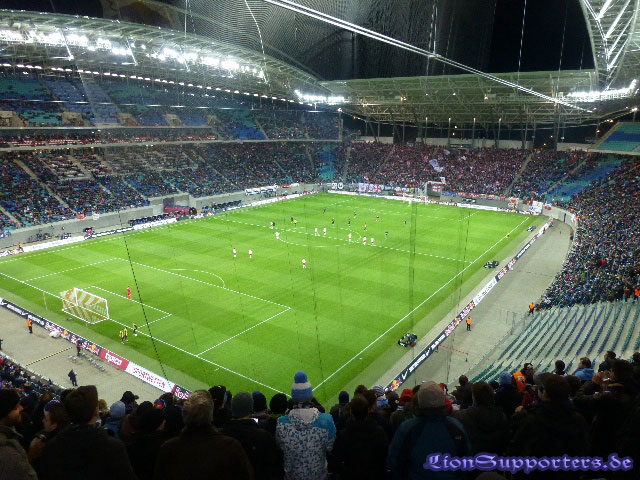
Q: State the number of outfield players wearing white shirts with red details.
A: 10